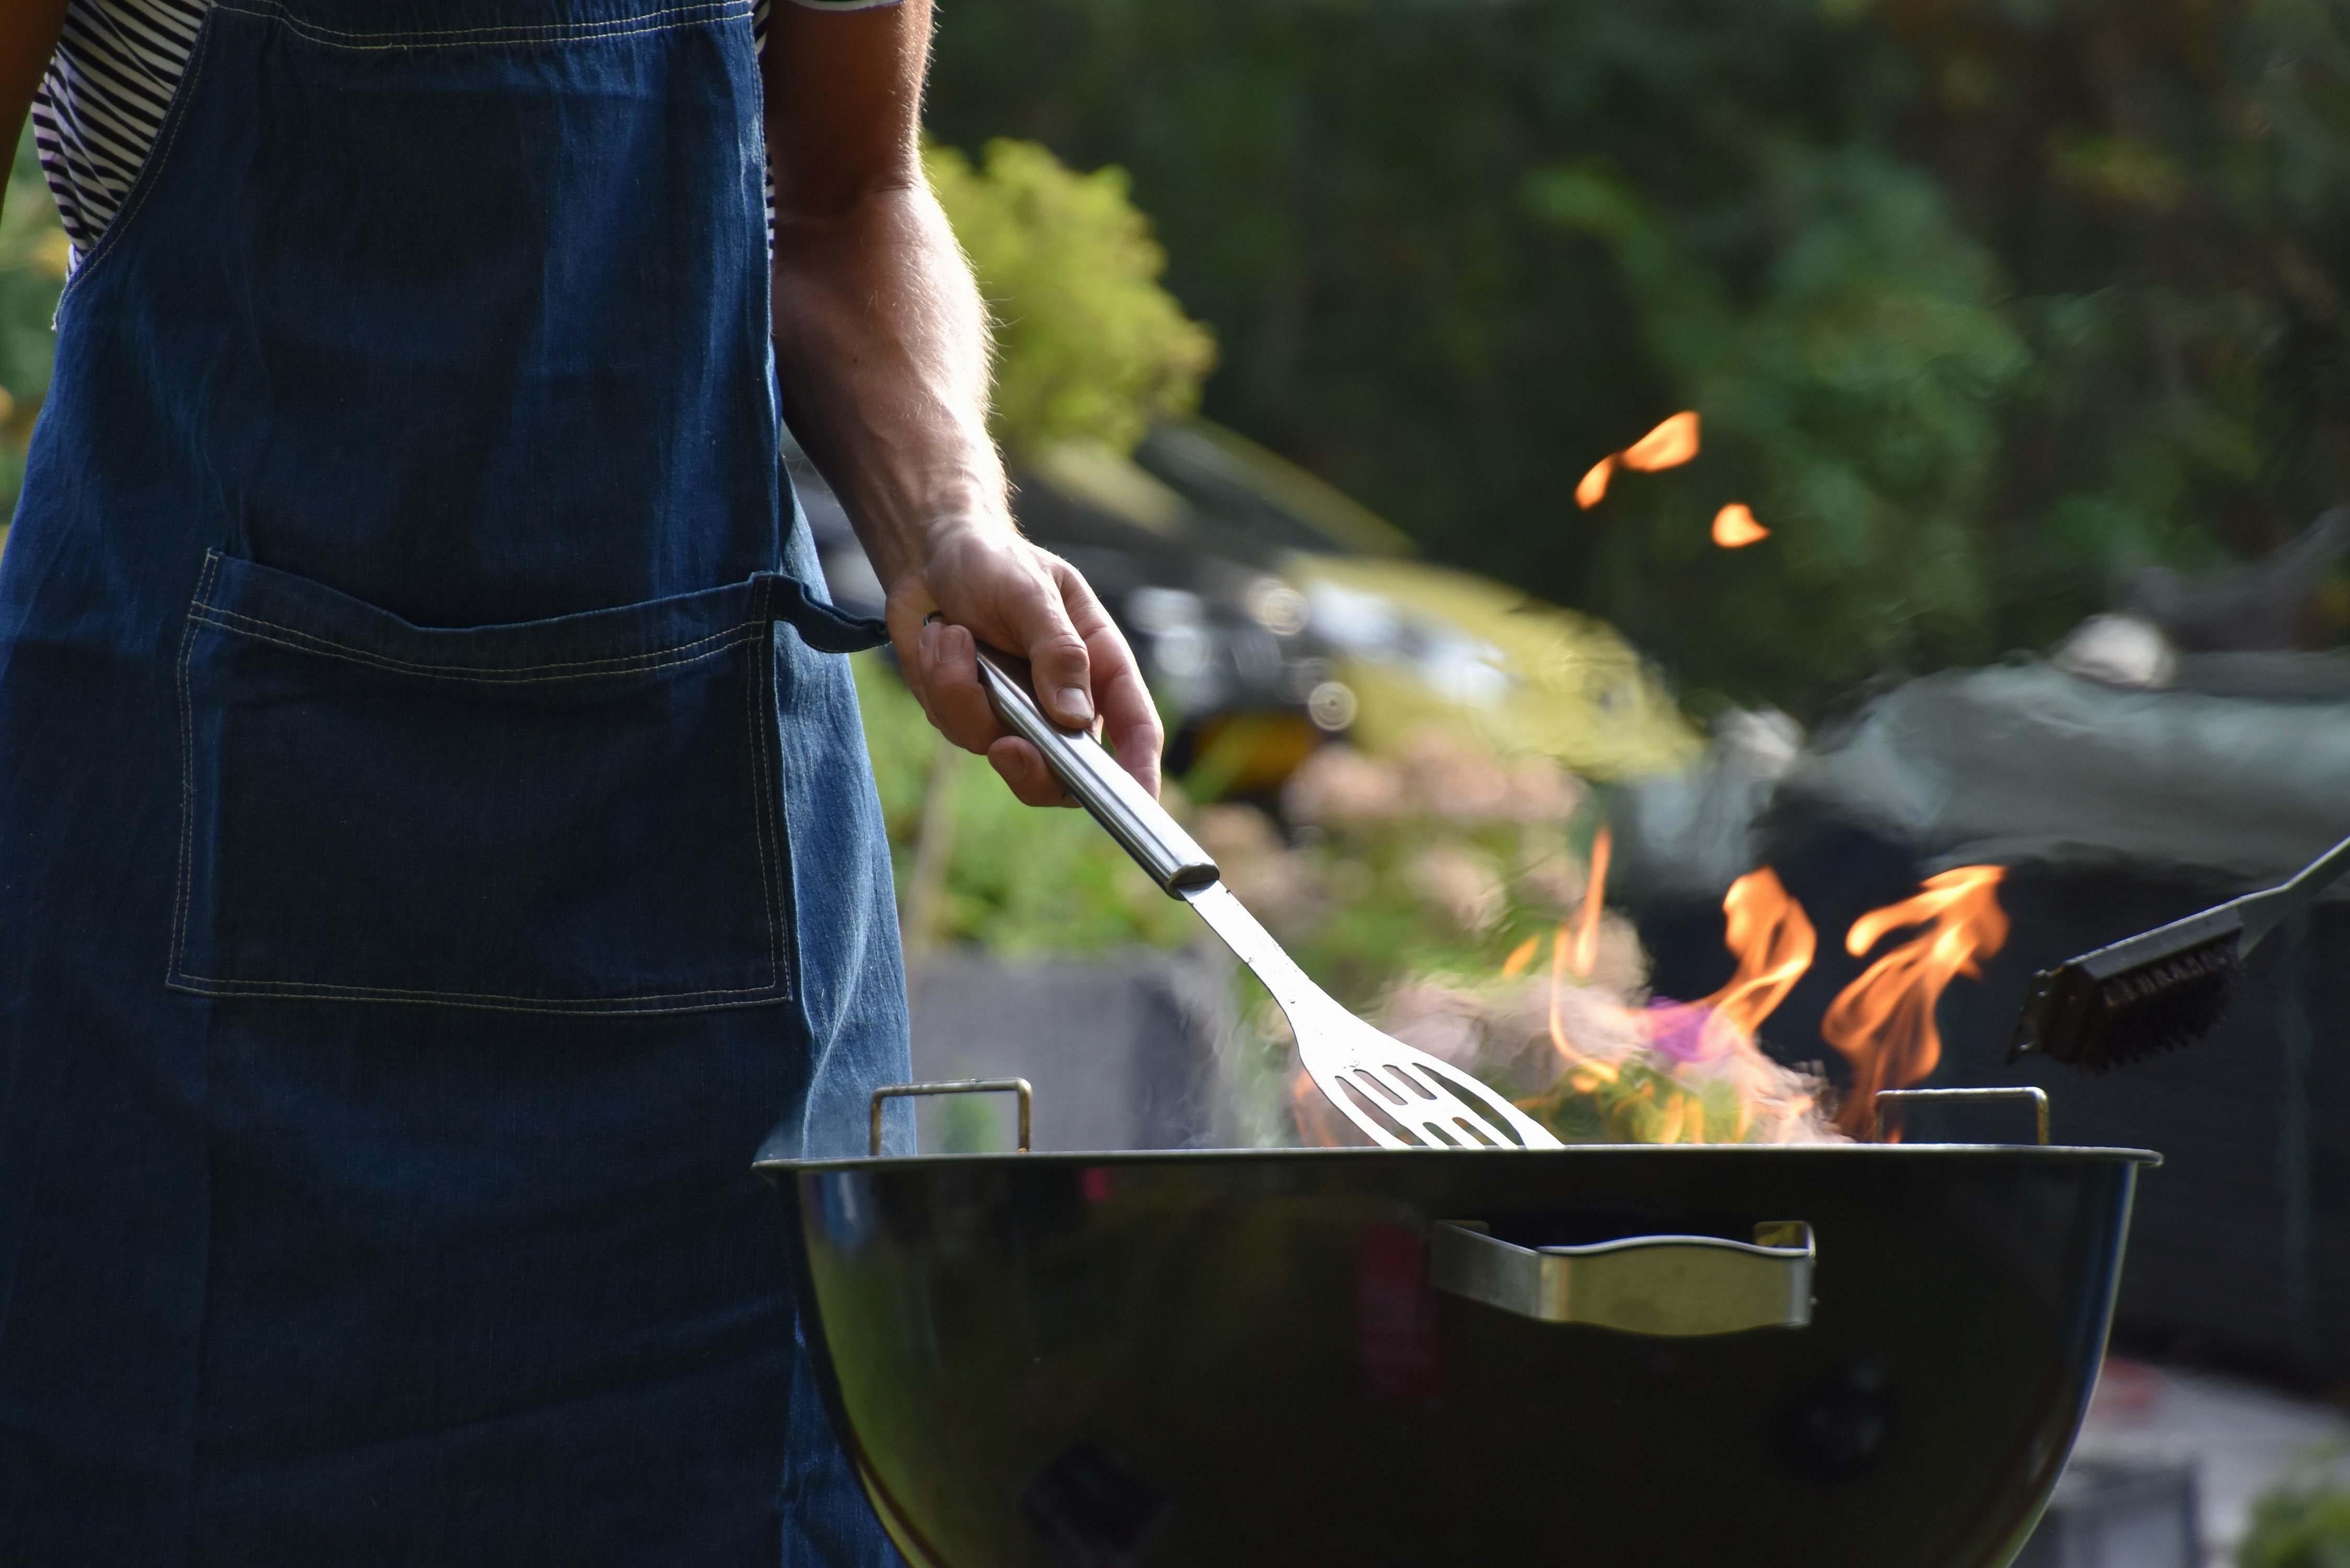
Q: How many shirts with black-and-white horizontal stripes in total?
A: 1